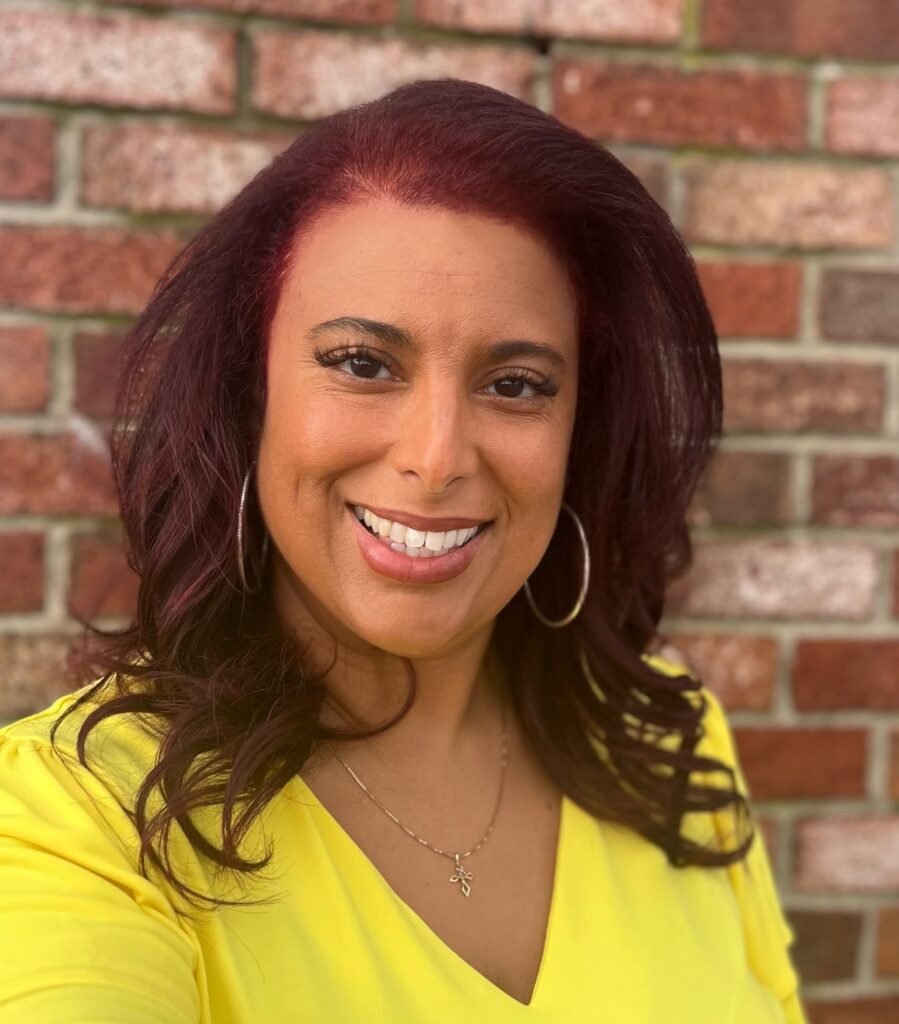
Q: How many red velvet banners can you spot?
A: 0